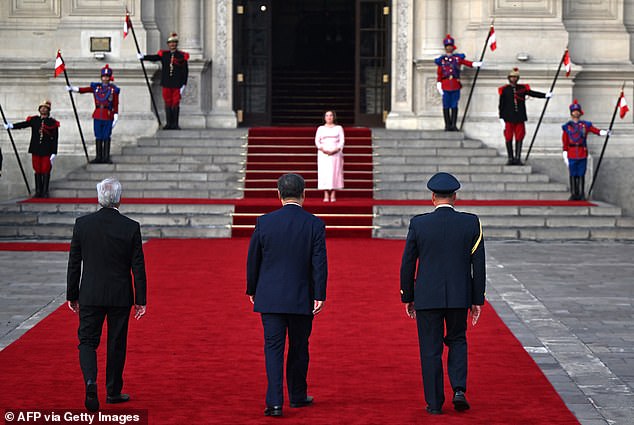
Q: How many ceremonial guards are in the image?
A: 6